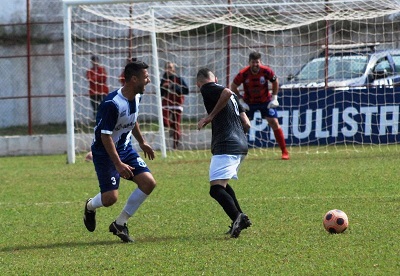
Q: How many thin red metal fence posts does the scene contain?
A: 4